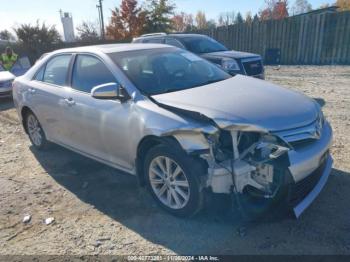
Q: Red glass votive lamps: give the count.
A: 0